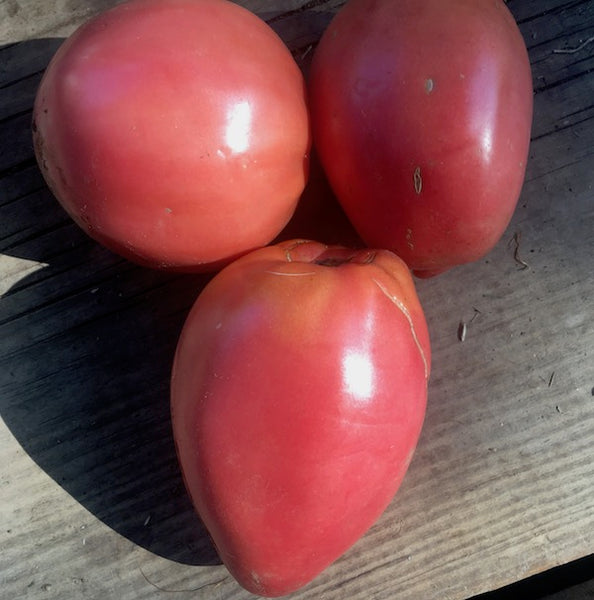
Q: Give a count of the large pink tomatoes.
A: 3